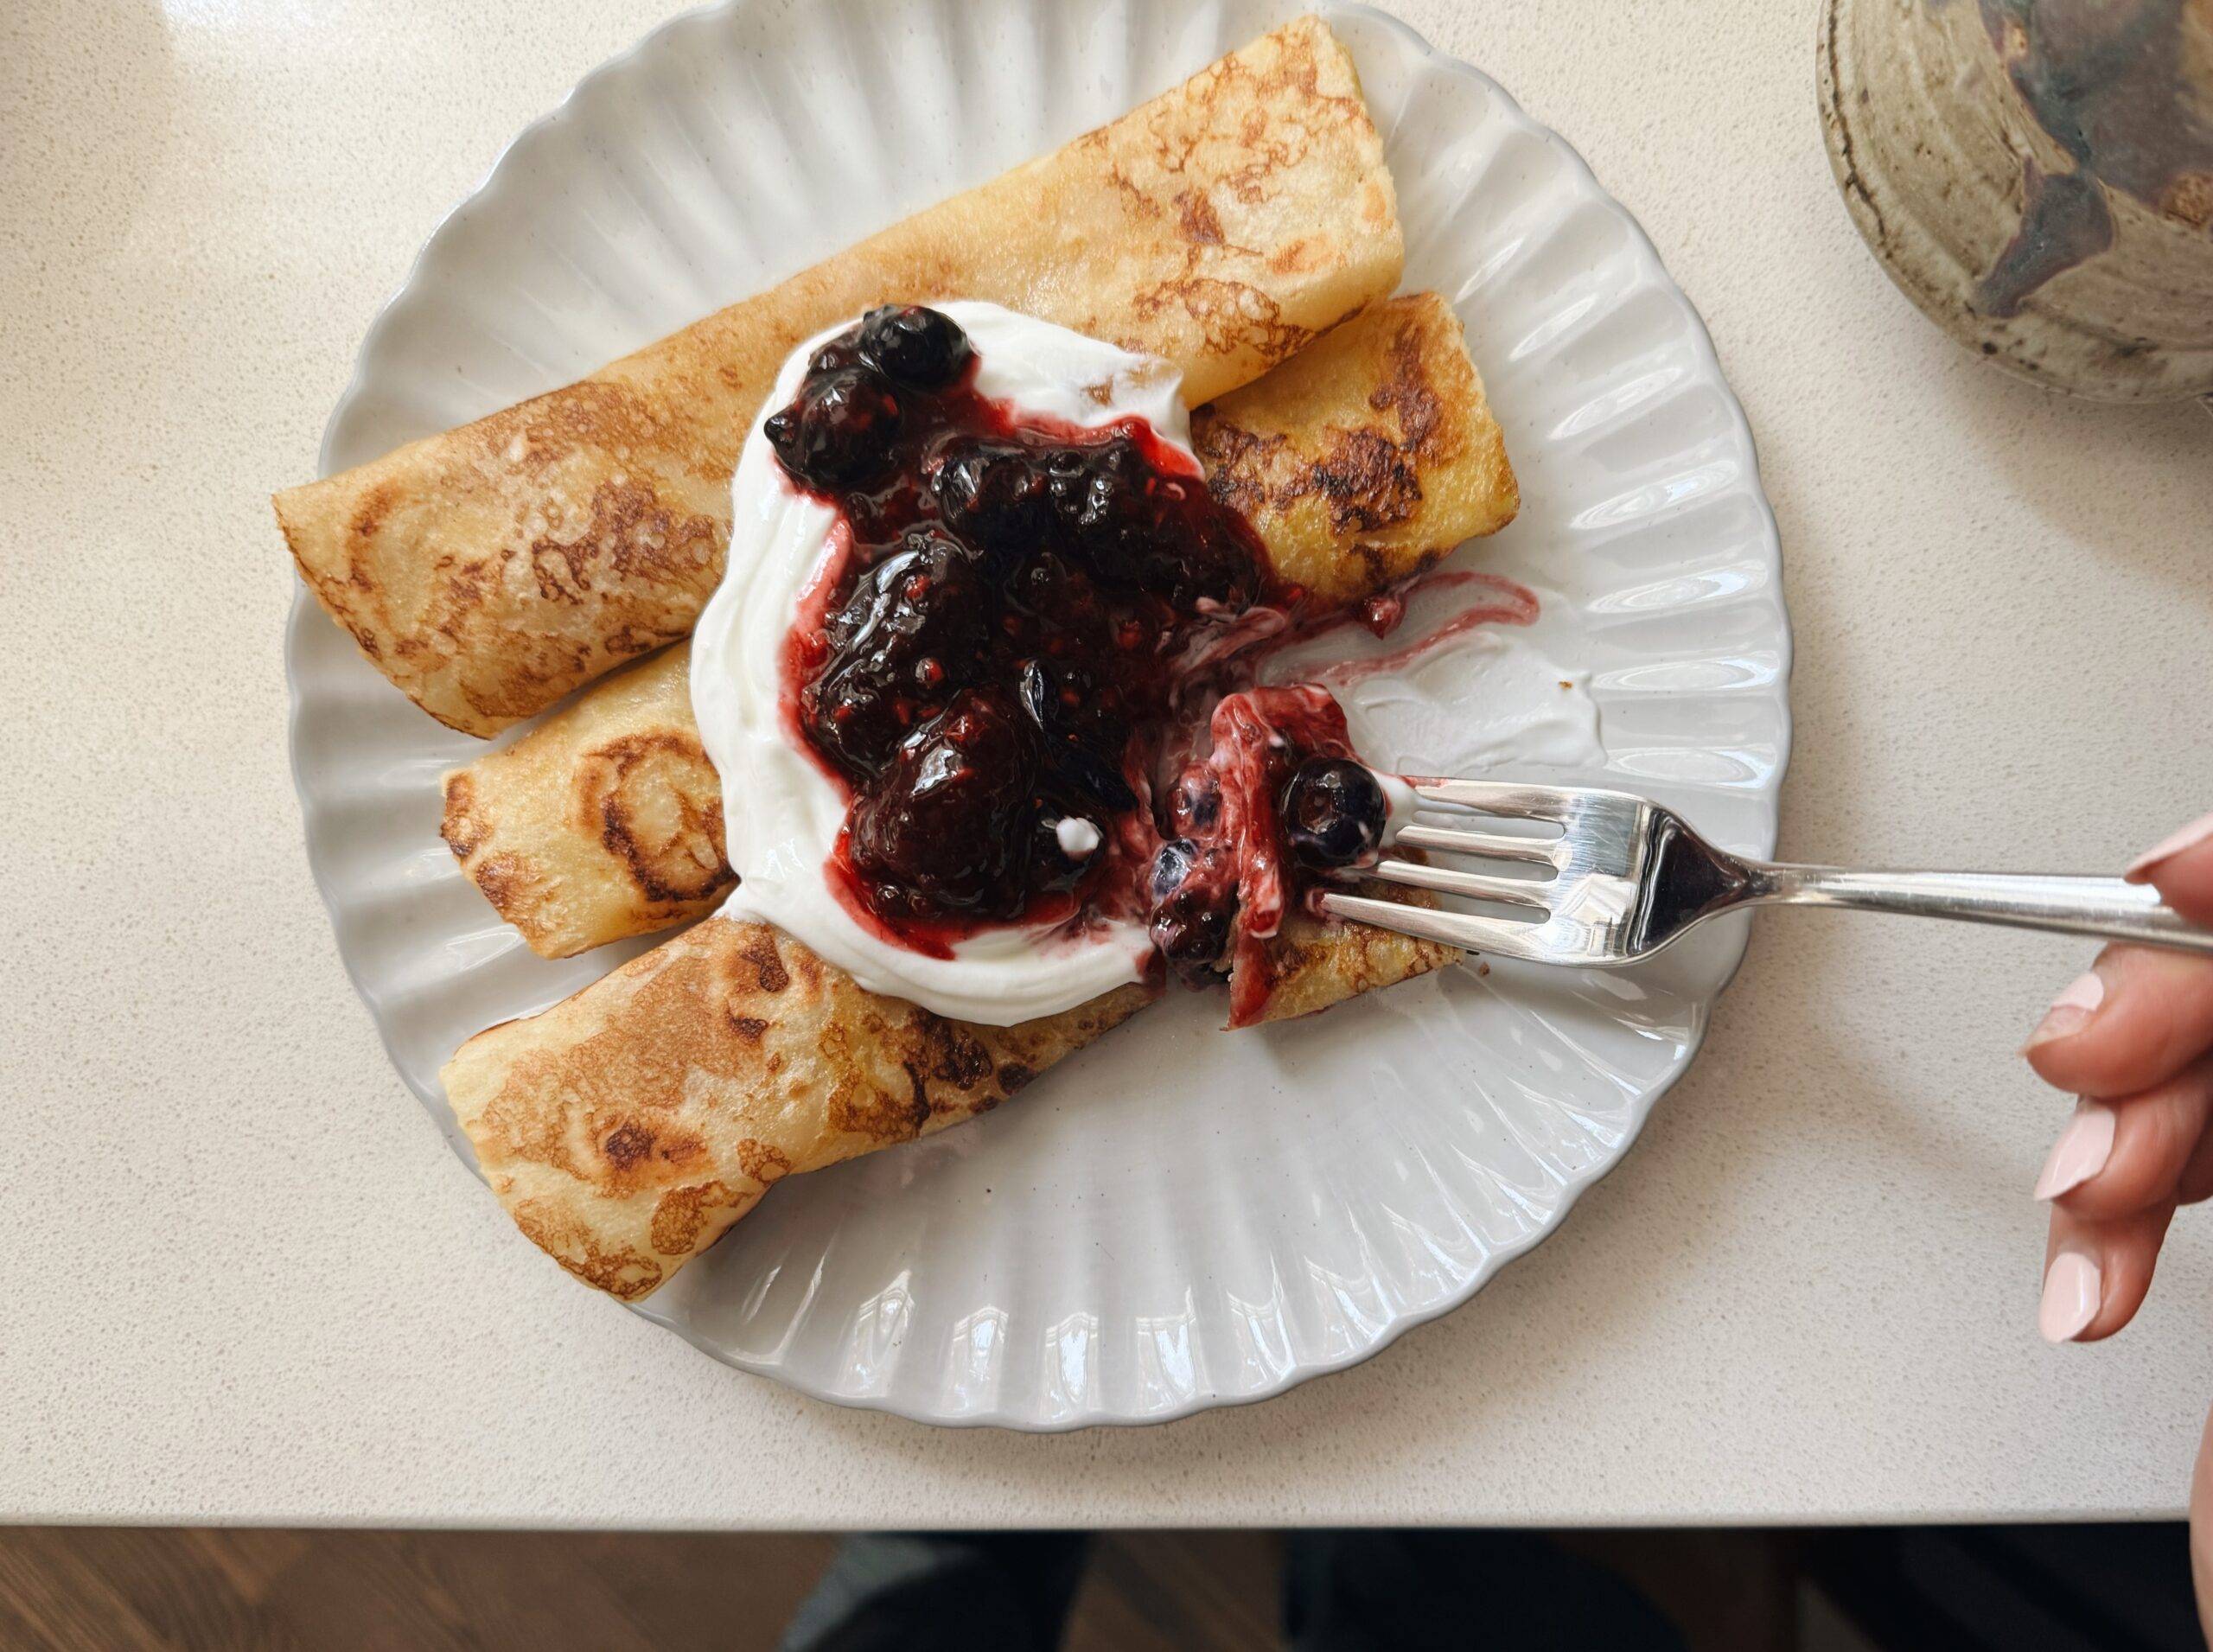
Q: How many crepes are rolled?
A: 3